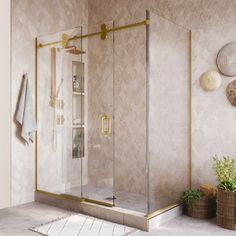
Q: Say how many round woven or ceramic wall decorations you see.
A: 3